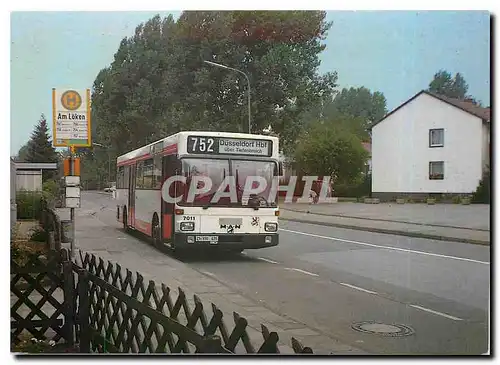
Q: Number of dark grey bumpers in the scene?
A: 1